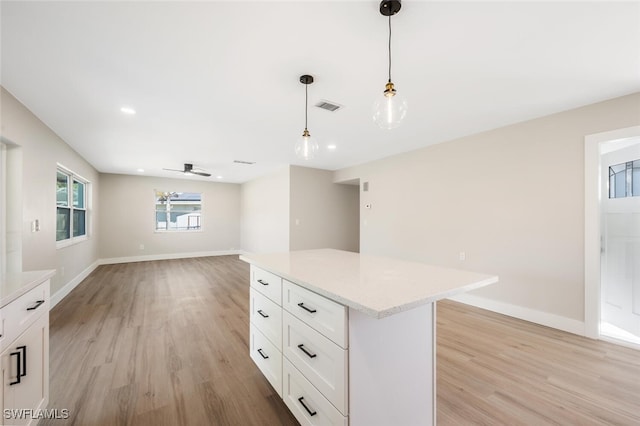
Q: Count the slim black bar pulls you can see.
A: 9